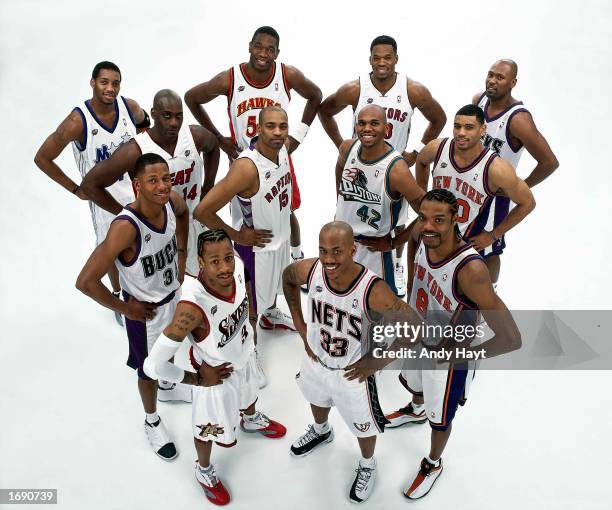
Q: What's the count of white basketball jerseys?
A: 12